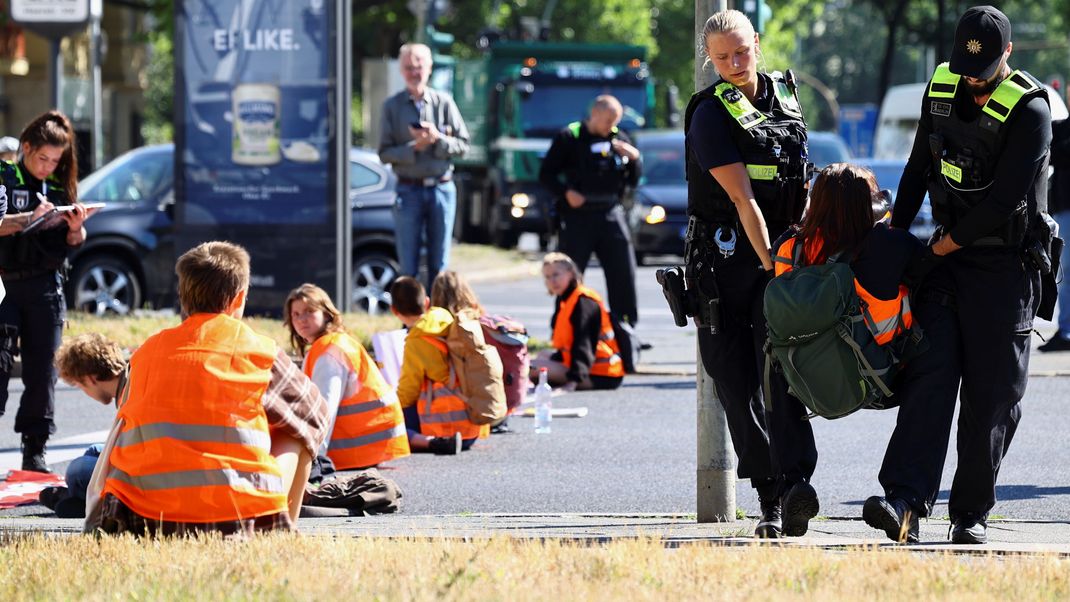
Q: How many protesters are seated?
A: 6